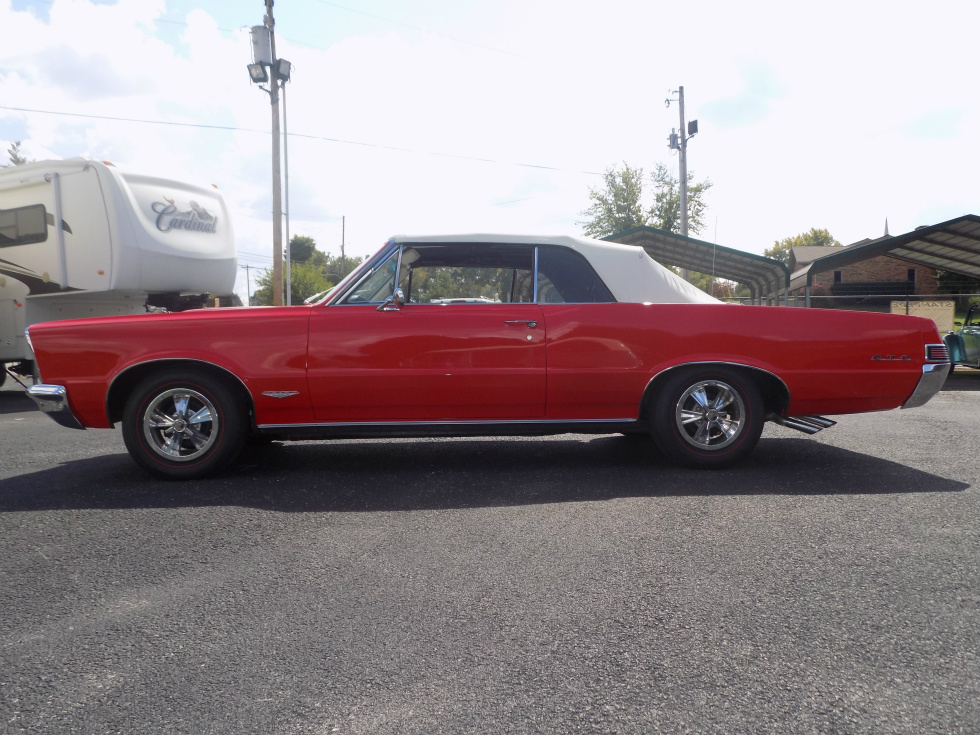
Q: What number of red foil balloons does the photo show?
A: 0